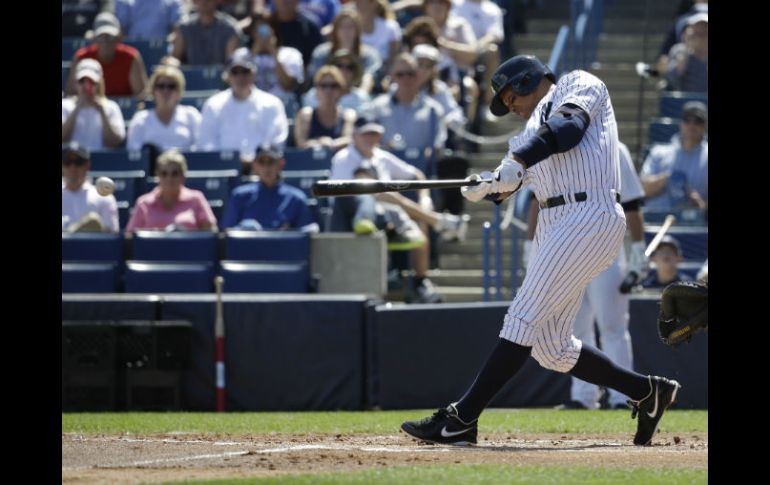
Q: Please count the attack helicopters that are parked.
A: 0